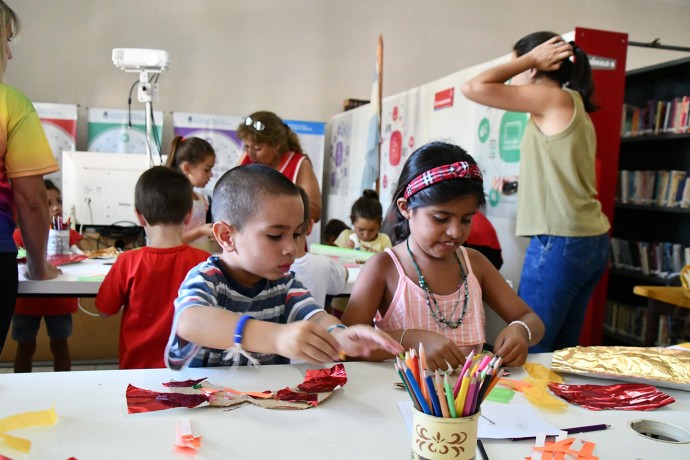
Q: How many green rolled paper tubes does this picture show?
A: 1